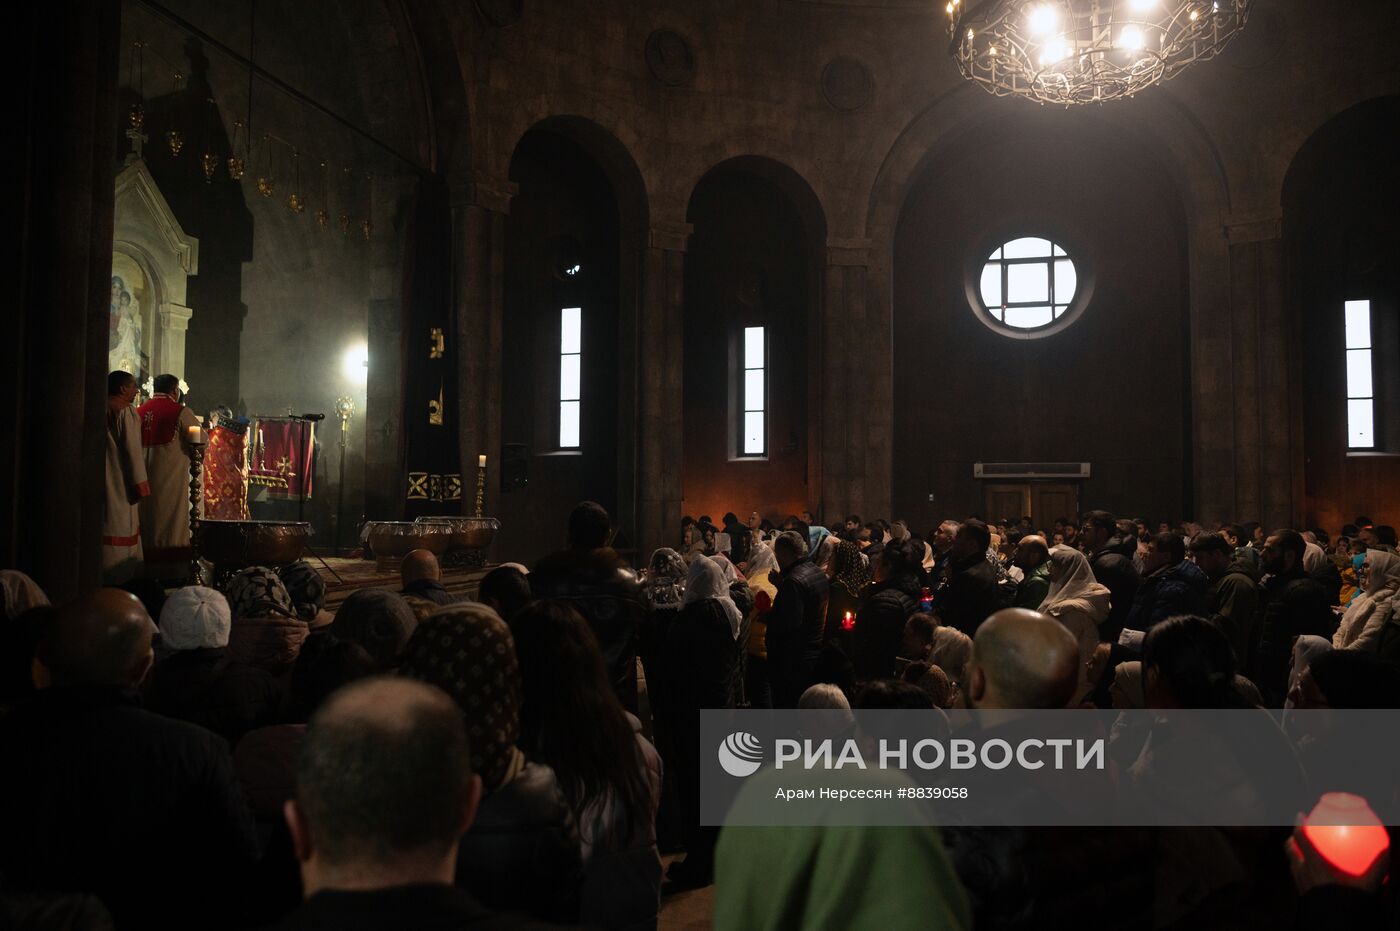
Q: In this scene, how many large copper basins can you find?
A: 3